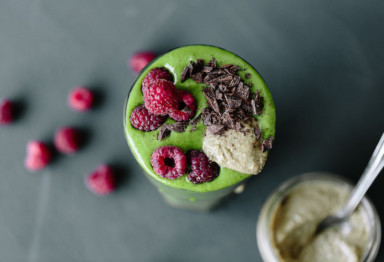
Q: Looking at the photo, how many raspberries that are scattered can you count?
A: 6